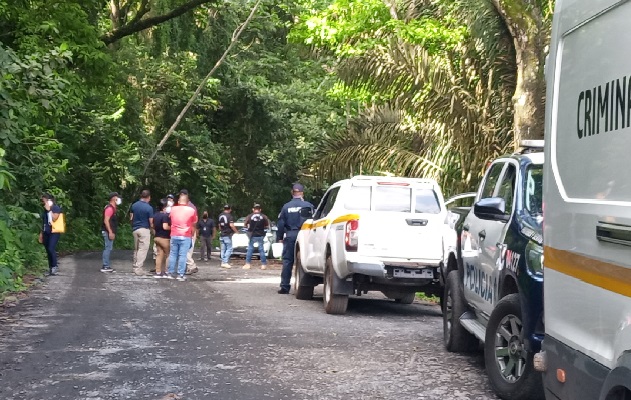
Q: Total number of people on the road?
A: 11